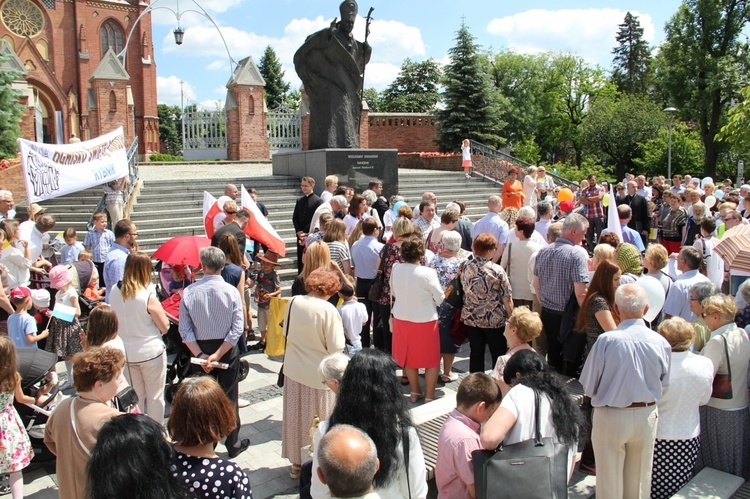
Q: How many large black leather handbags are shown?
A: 1